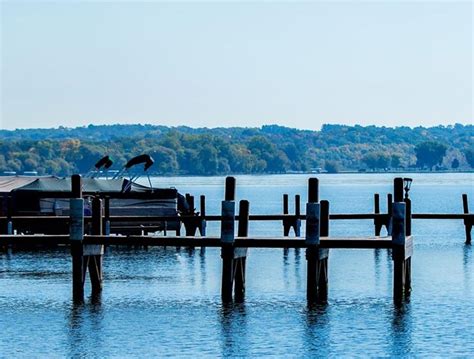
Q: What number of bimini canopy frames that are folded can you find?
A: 2